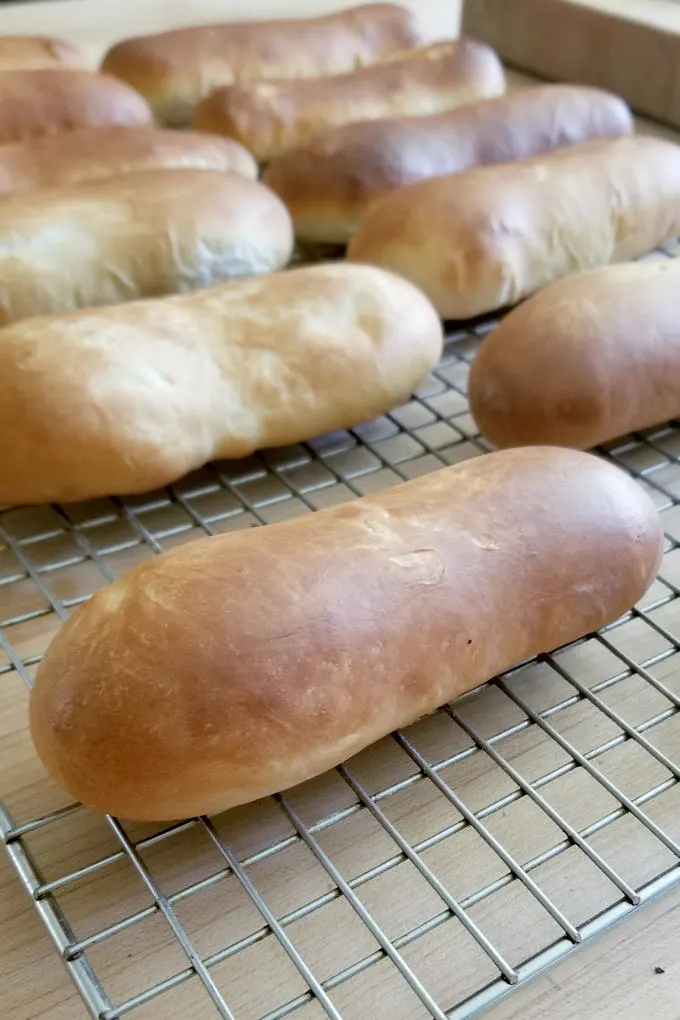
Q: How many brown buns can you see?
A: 11